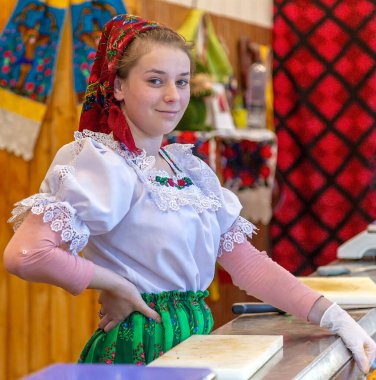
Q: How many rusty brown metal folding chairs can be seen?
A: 0